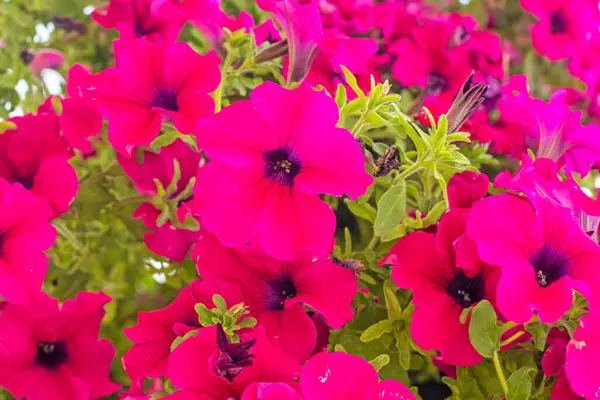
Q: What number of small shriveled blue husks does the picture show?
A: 0